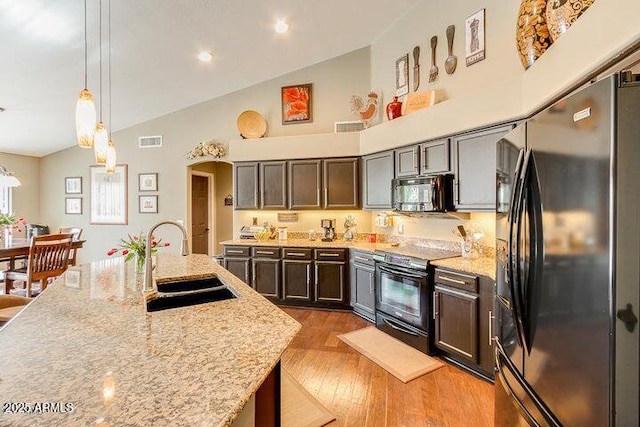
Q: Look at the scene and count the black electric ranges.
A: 1